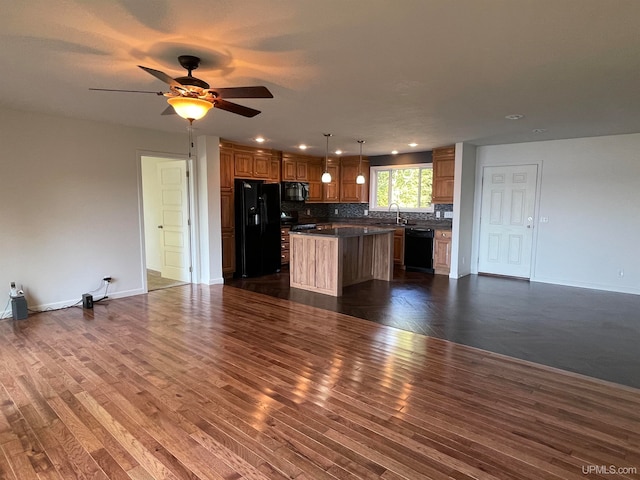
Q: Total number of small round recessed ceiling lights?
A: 5